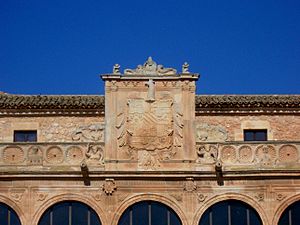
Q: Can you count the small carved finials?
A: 2